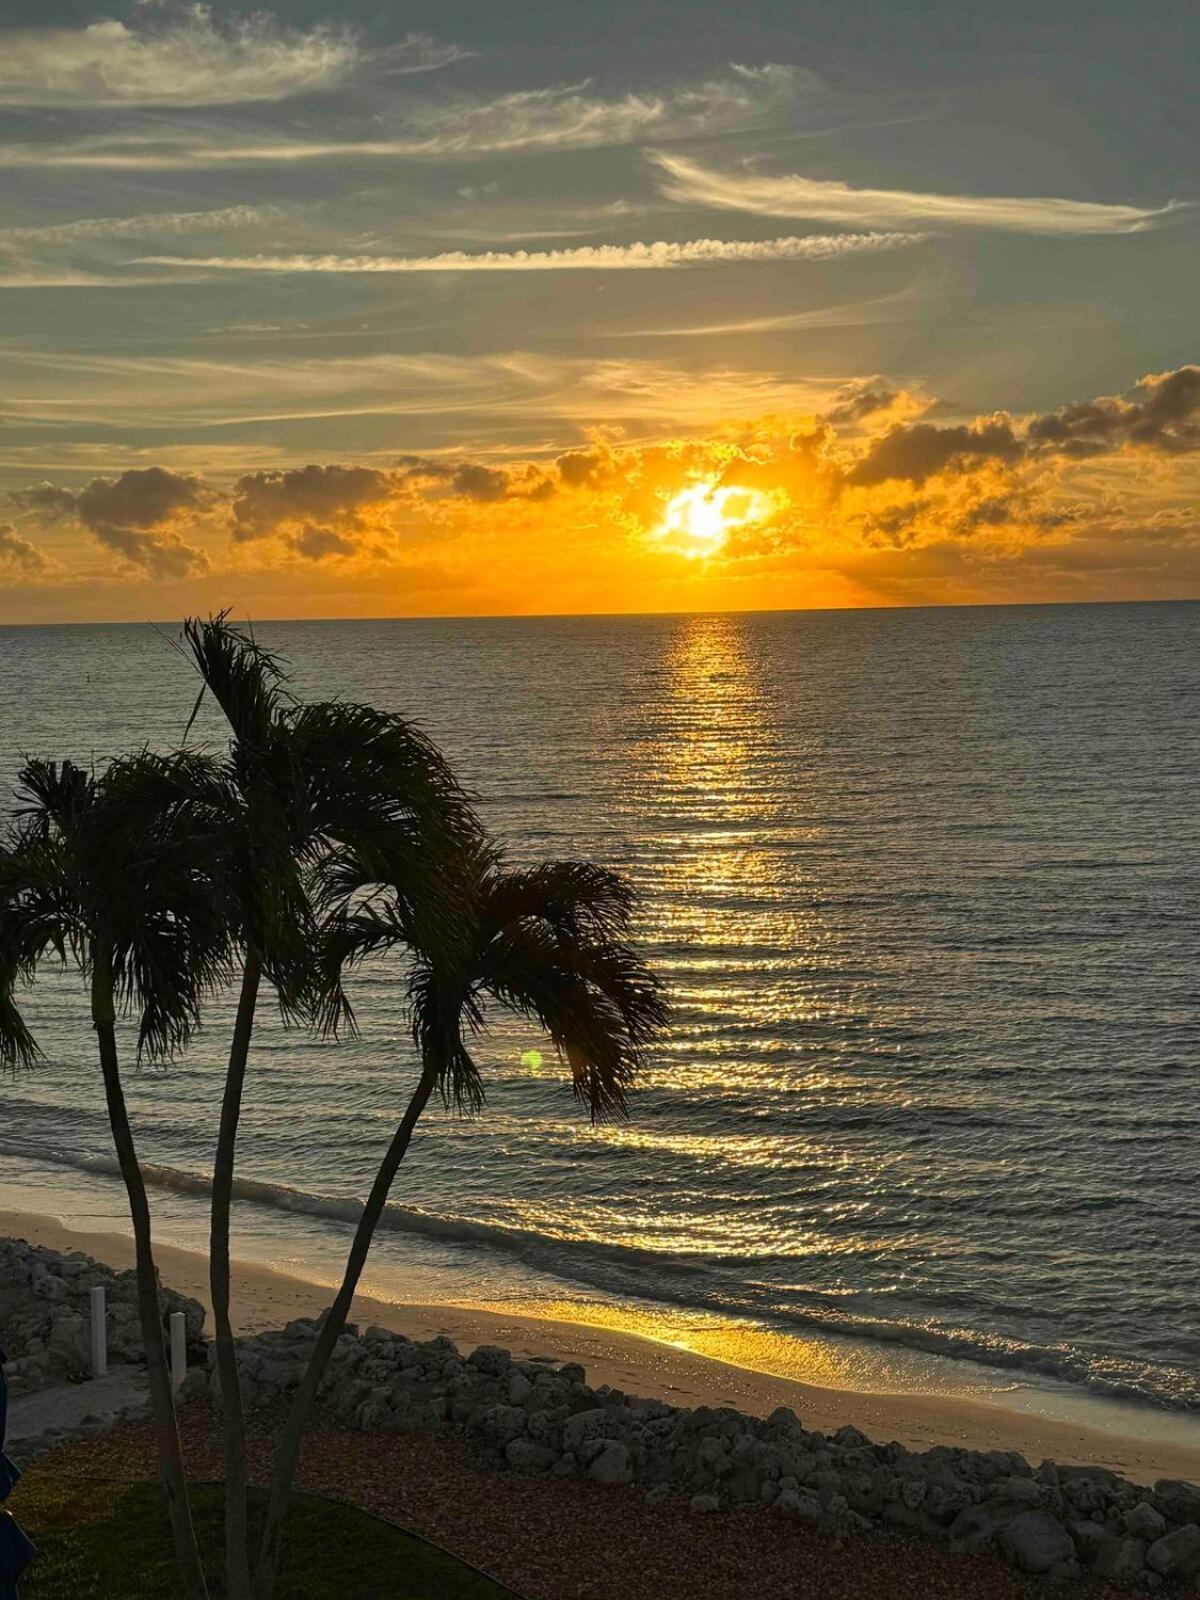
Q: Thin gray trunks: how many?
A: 3